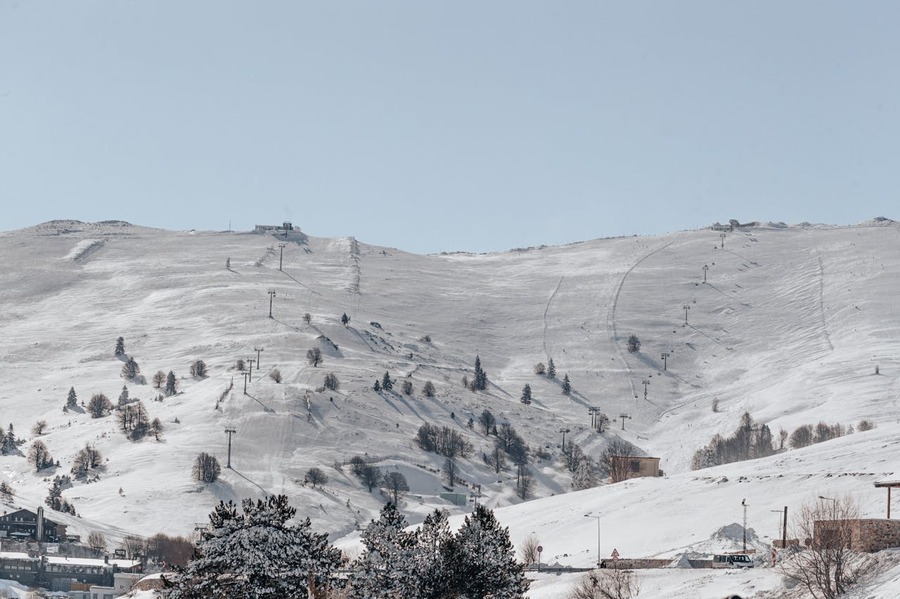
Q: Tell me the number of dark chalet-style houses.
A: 1